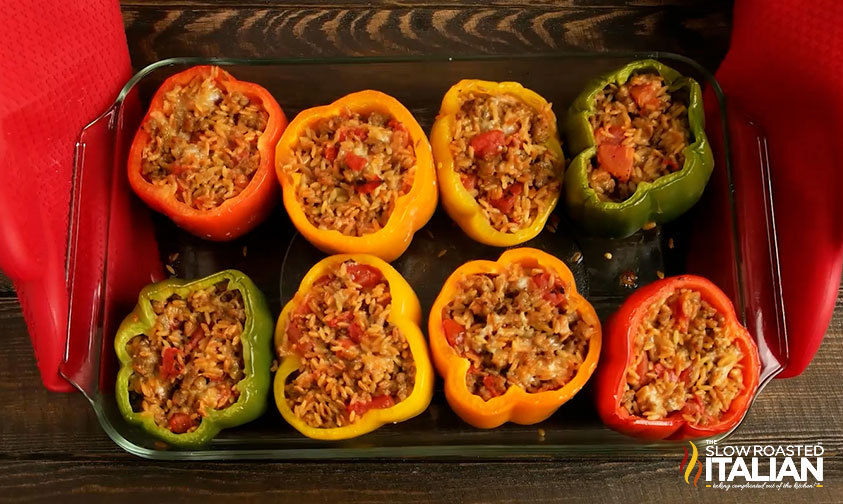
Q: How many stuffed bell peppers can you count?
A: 8